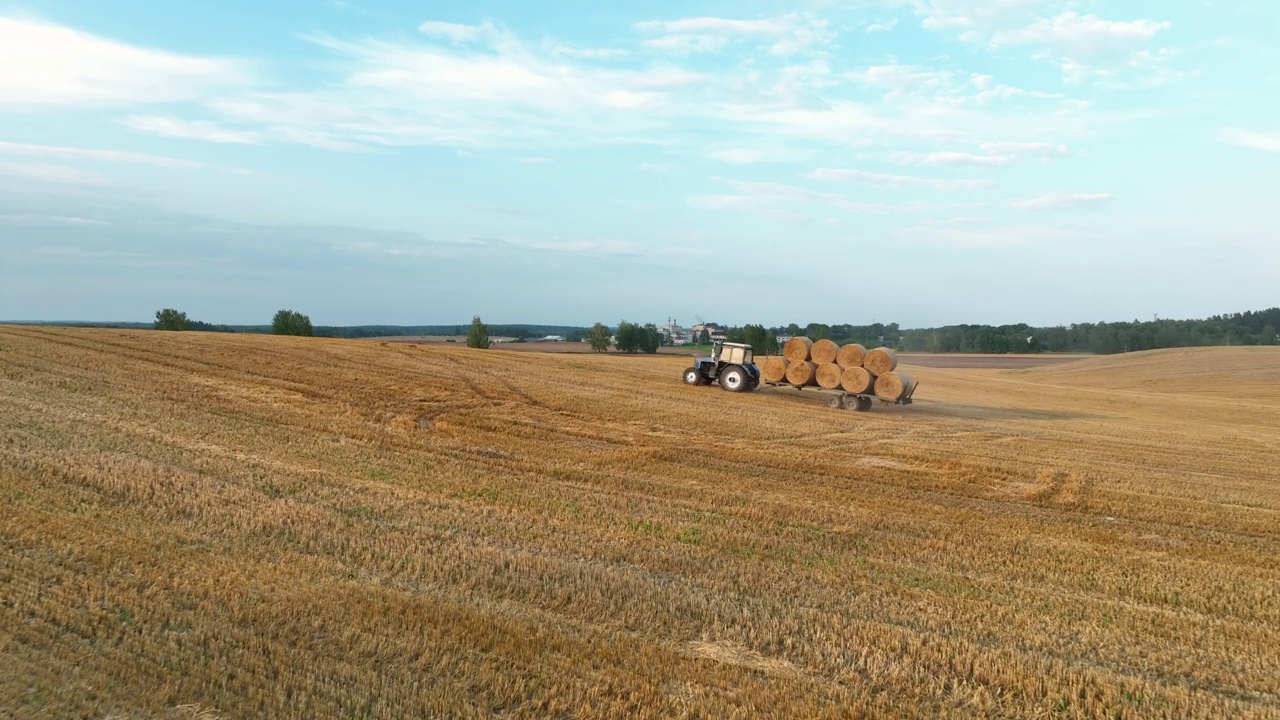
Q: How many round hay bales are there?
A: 9